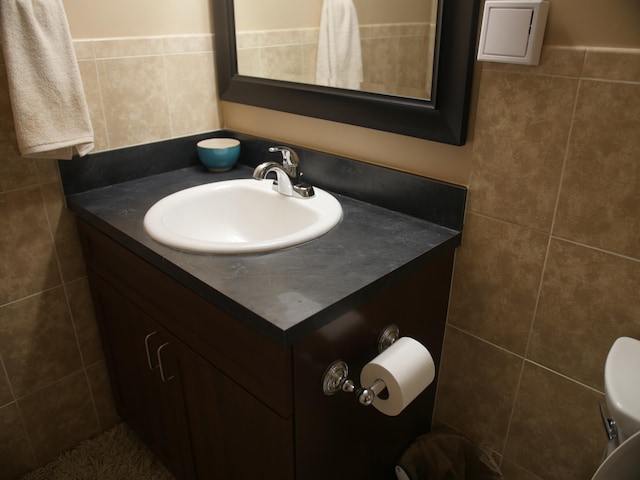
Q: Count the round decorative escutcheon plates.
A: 2